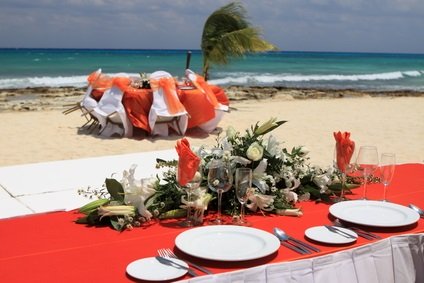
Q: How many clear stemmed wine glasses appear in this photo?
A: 6